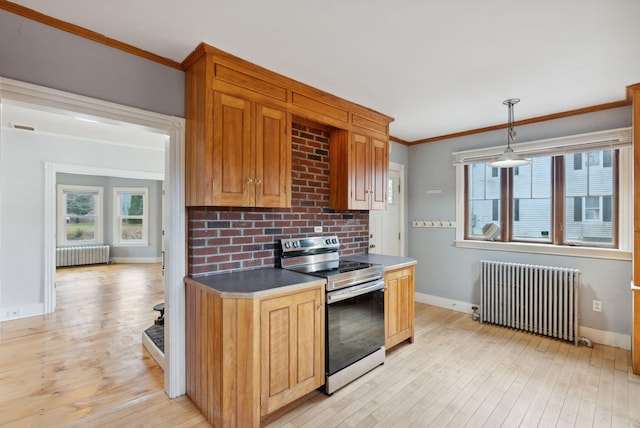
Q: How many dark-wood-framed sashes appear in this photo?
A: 3